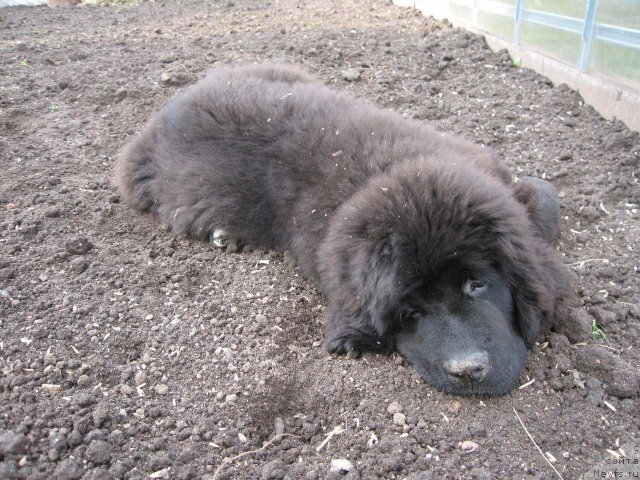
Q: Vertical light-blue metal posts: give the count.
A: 2